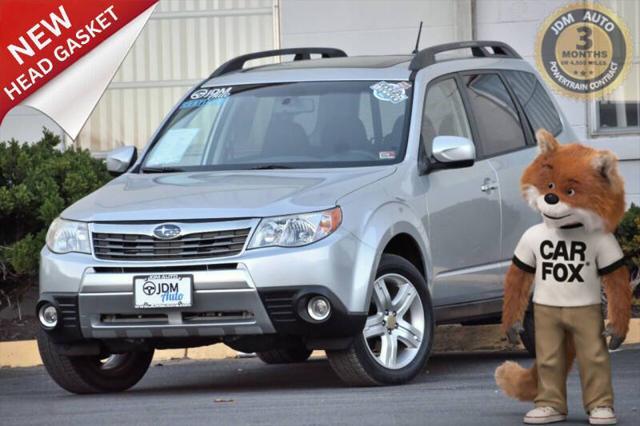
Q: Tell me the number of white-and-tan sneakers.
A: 2